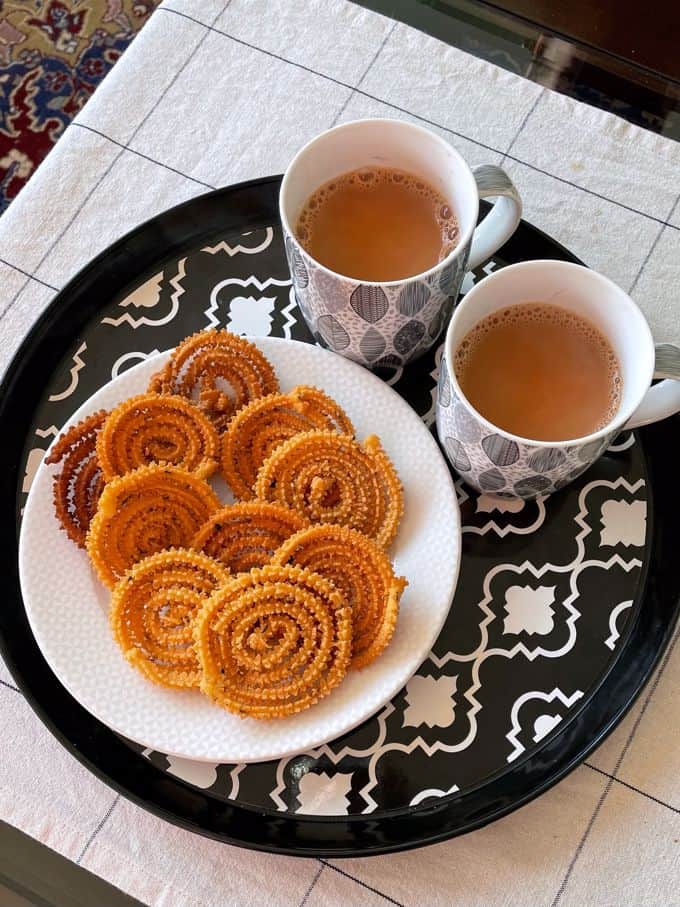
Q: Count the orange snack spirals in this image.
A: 10